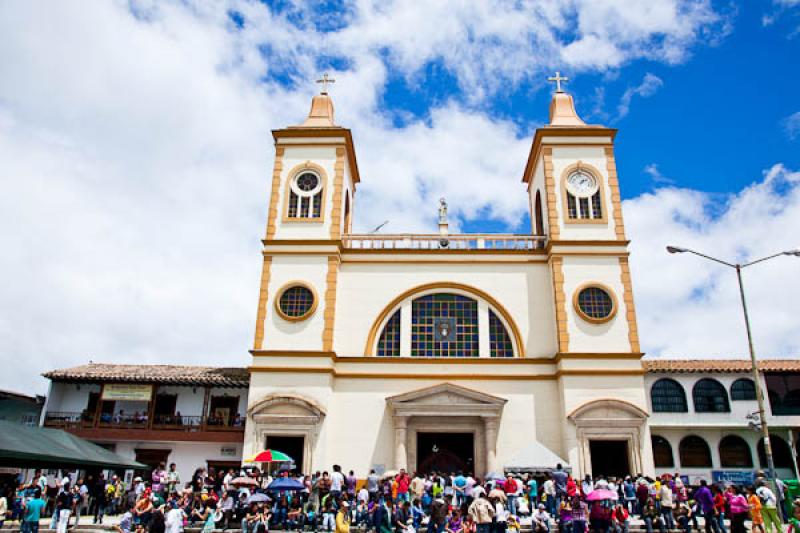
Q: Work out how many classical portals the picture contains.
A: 3